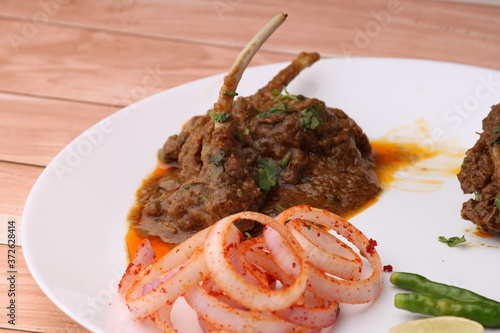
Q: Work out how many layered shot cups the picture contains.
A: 0